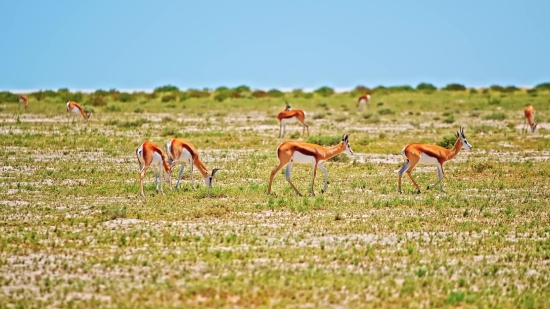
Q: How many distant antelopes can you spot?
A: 5